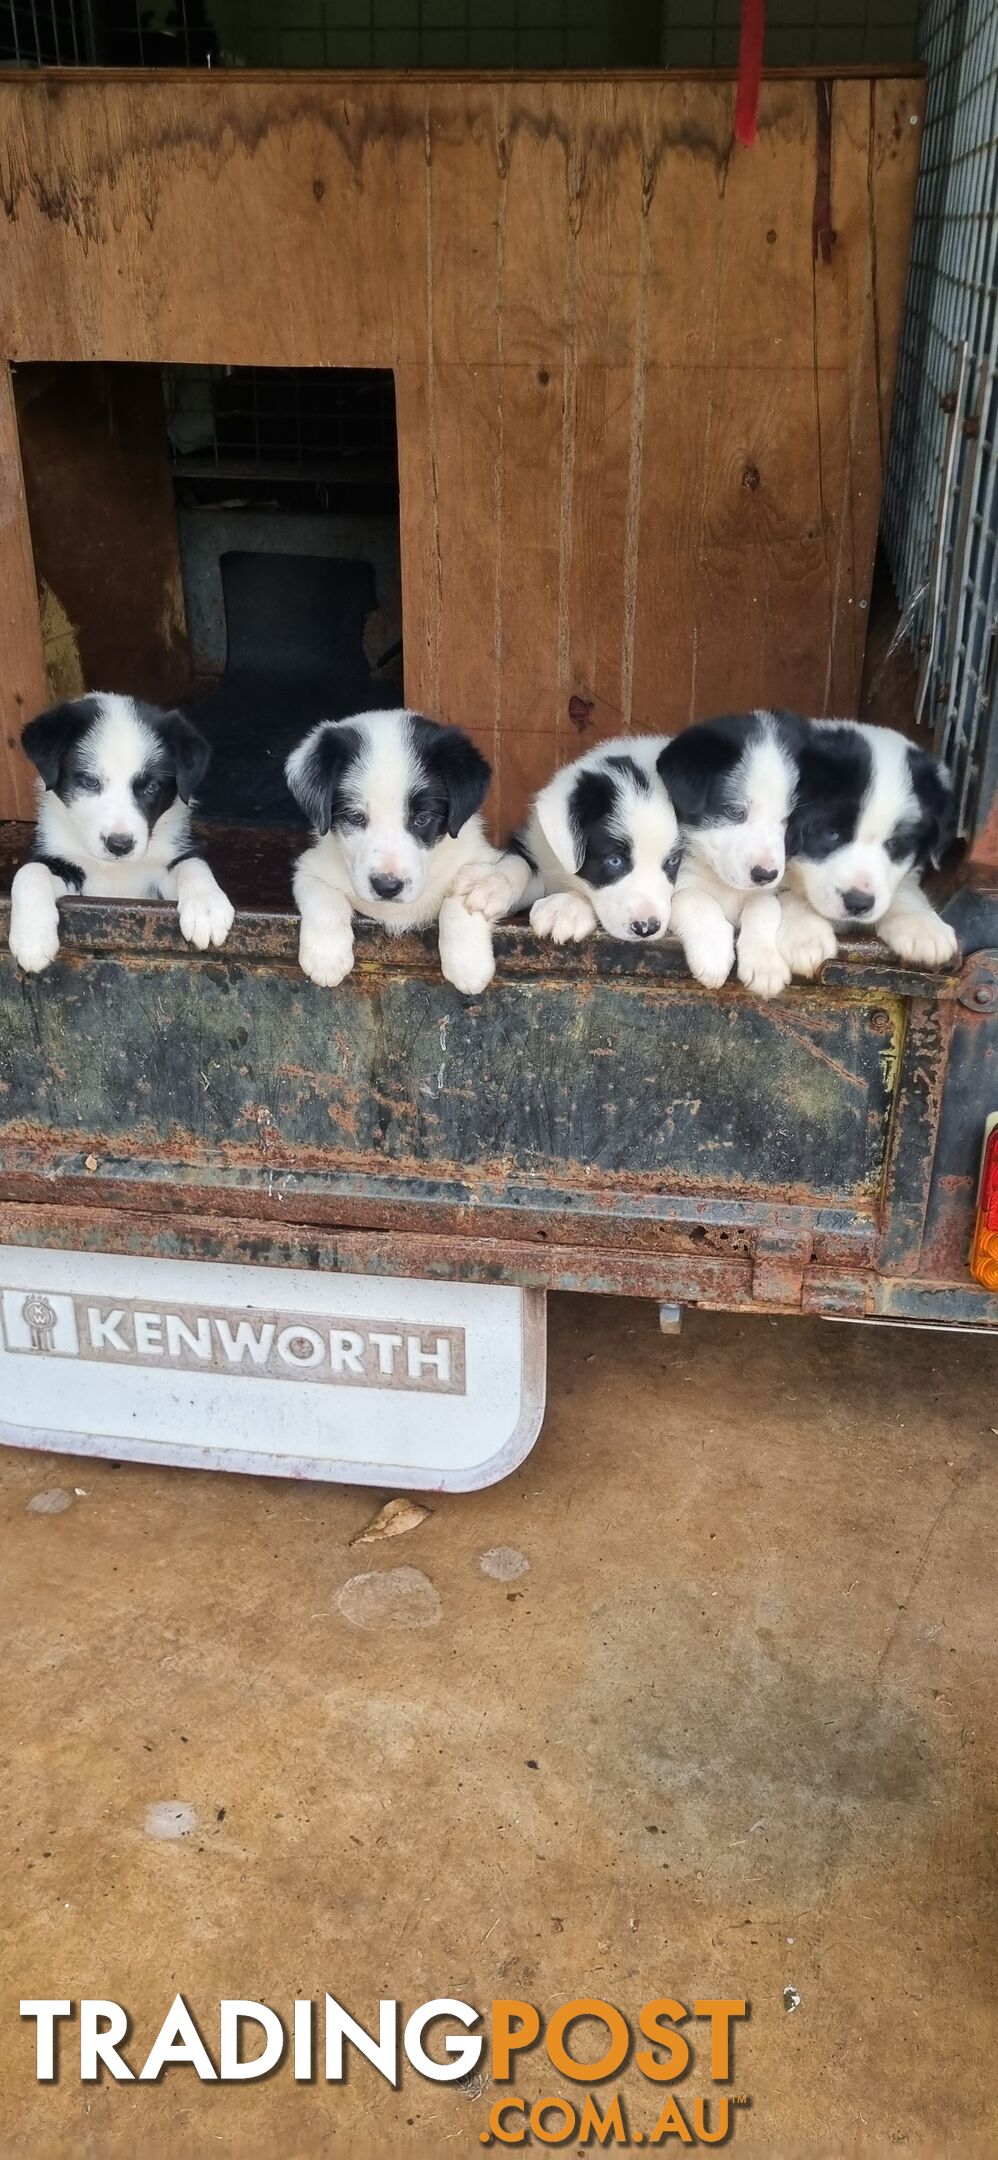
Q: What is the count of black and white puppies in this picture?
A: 5